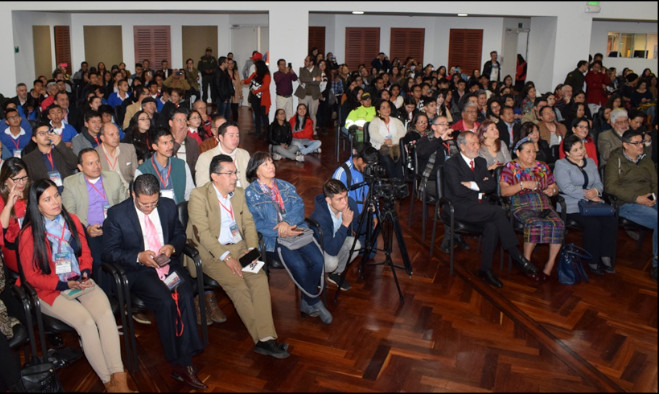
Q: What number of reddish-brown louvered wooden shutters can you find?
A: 6